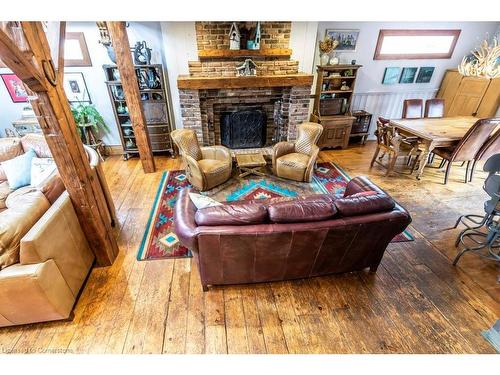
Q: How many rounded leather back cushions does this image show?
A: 3